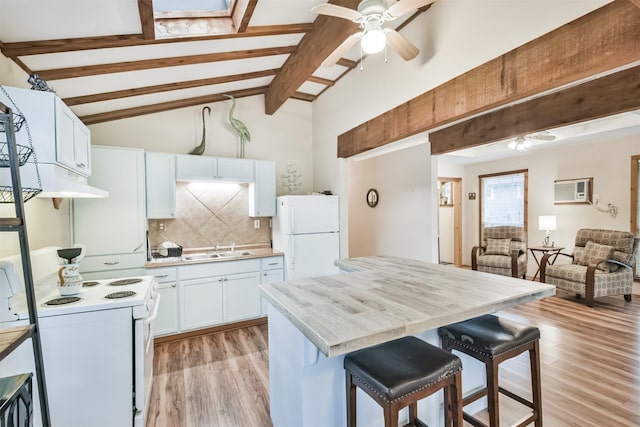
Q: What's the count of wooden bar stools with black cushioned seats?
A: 2